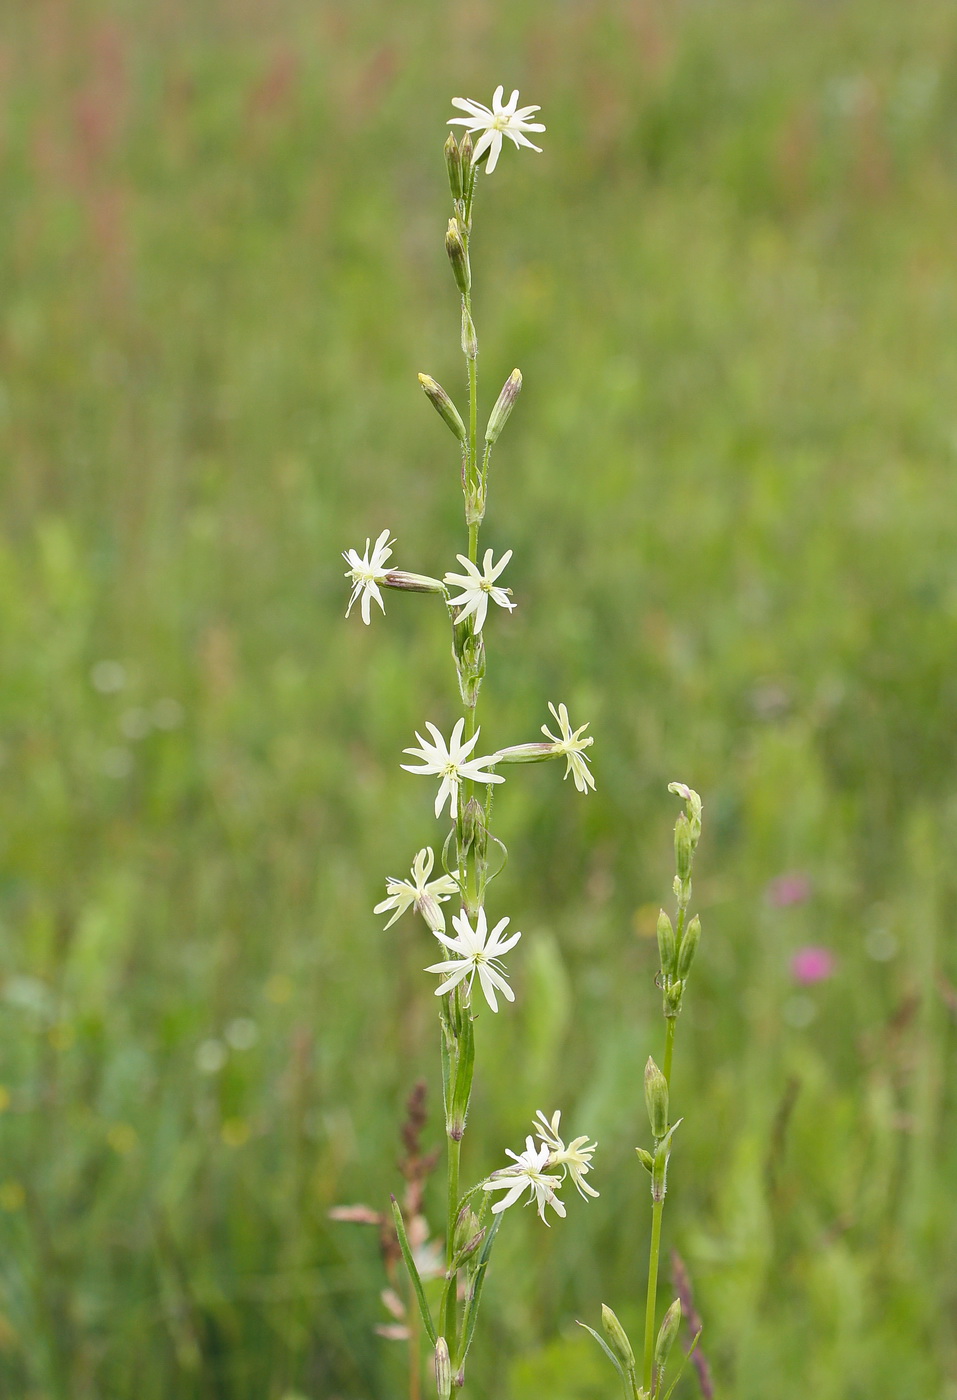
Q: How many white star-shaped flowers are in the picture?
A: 9